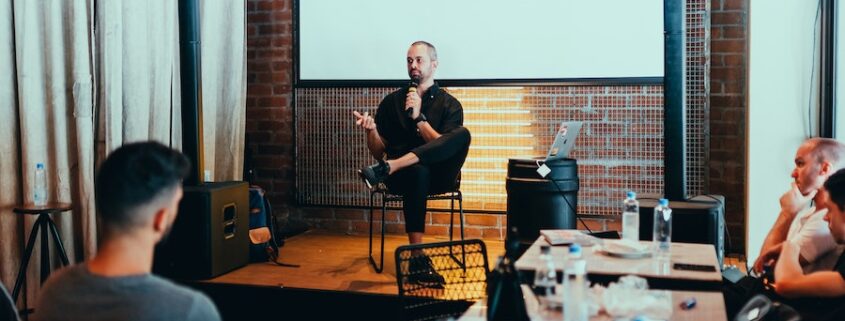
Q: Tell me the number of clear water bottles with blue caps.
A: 4